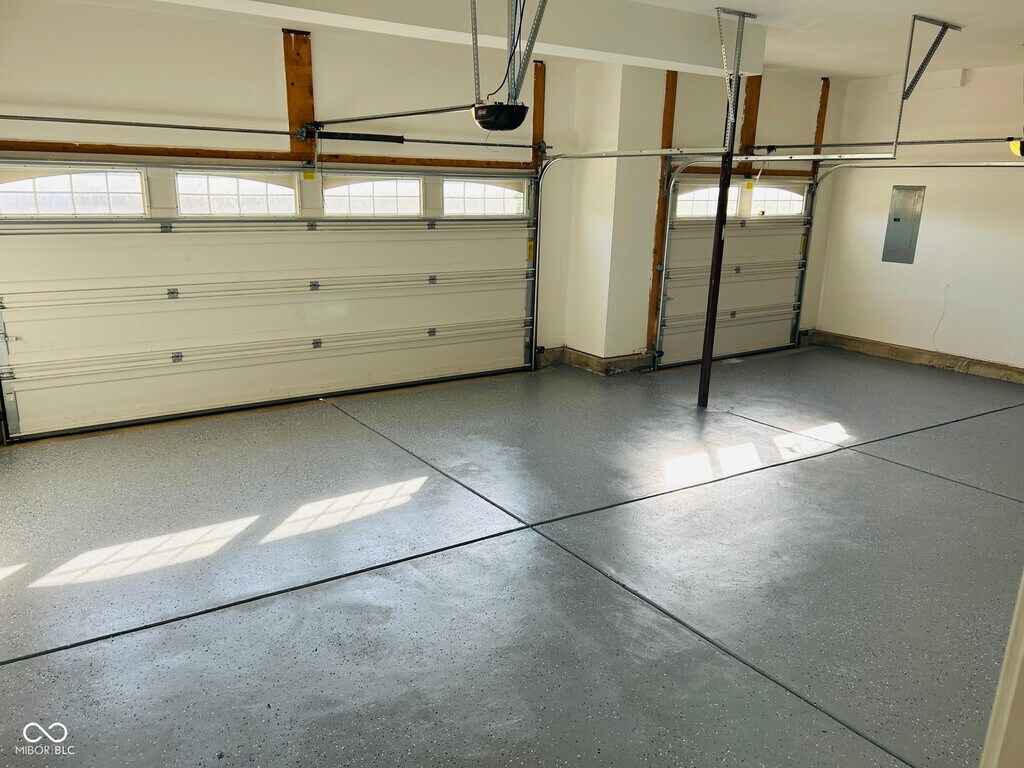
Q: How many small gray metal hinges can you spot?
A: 12